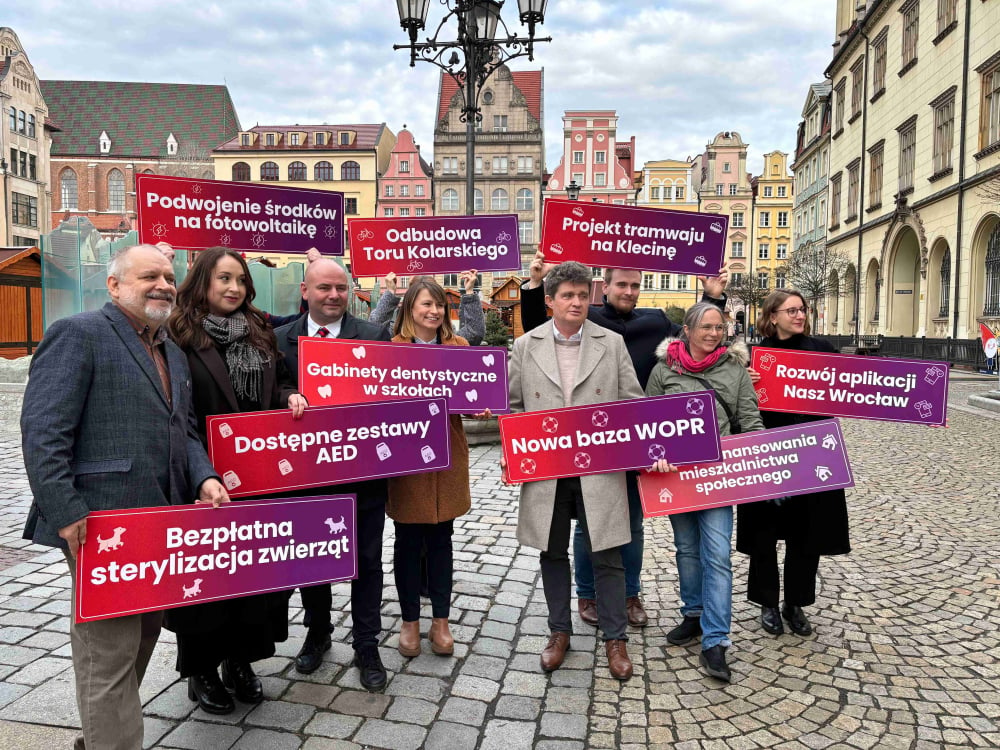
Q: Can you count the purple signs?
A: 9